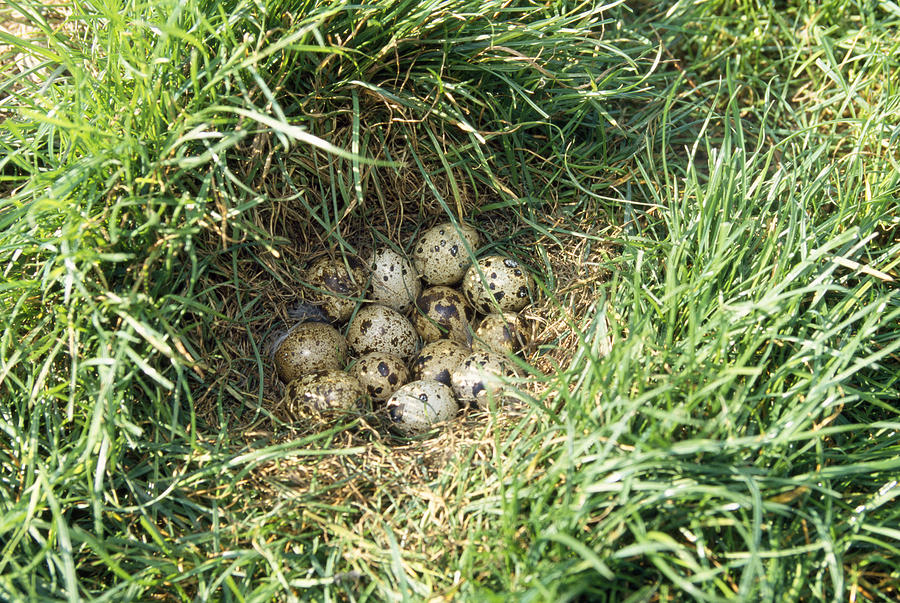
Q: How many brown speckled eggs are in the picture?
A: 13